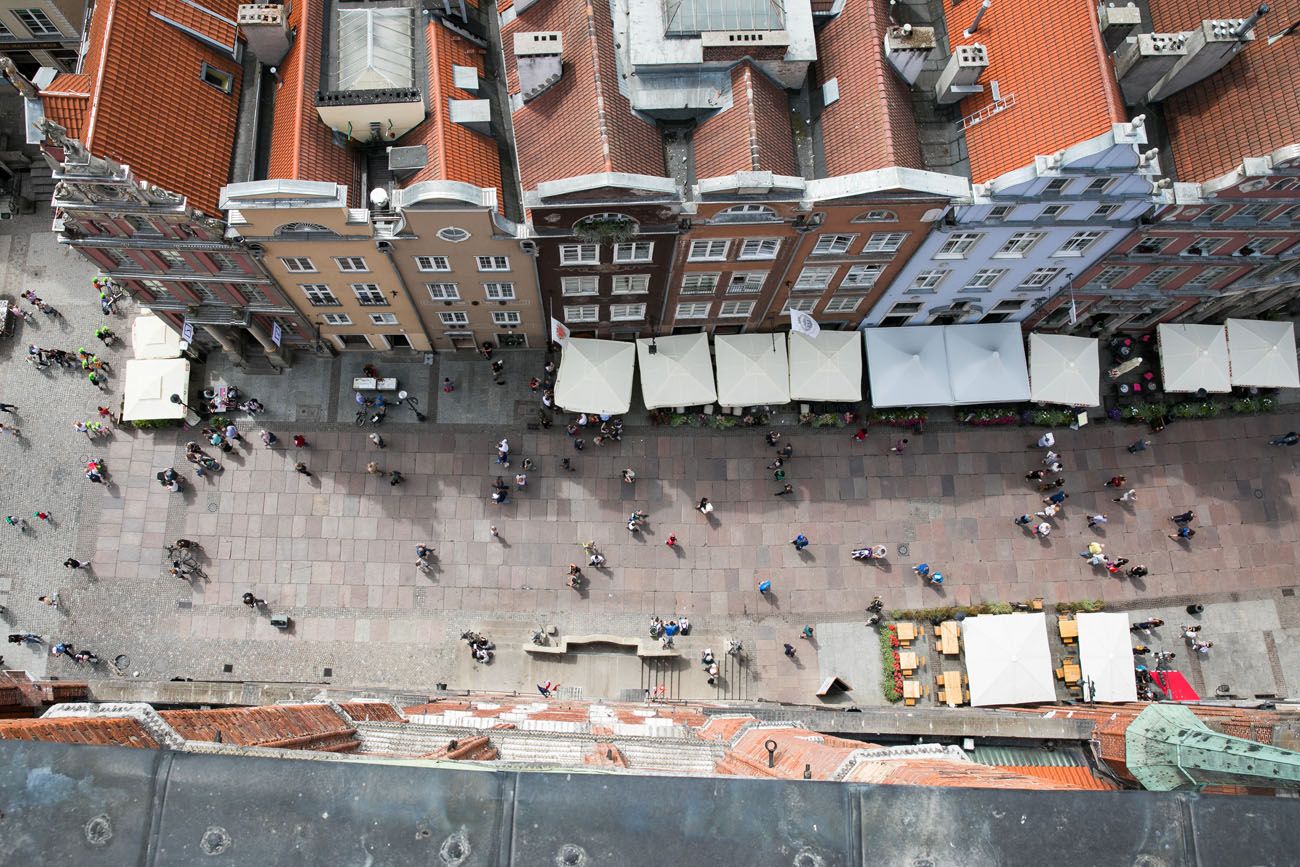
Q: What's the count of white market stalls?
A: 13